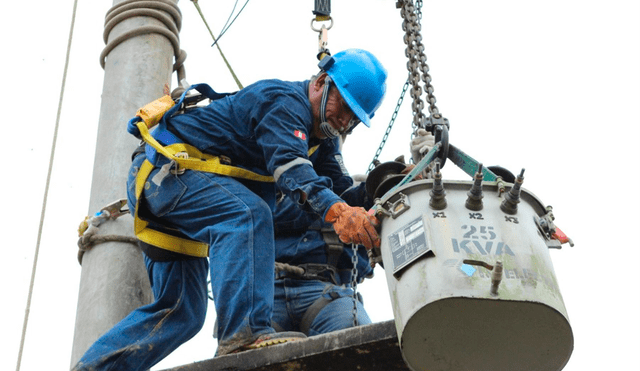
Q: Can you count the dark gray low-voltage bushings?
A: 3